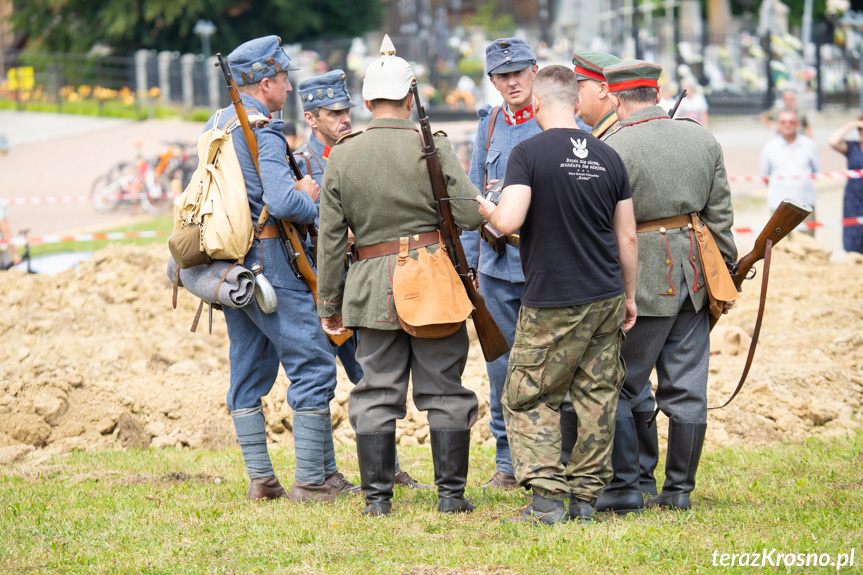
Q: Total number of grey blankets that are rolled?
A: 1